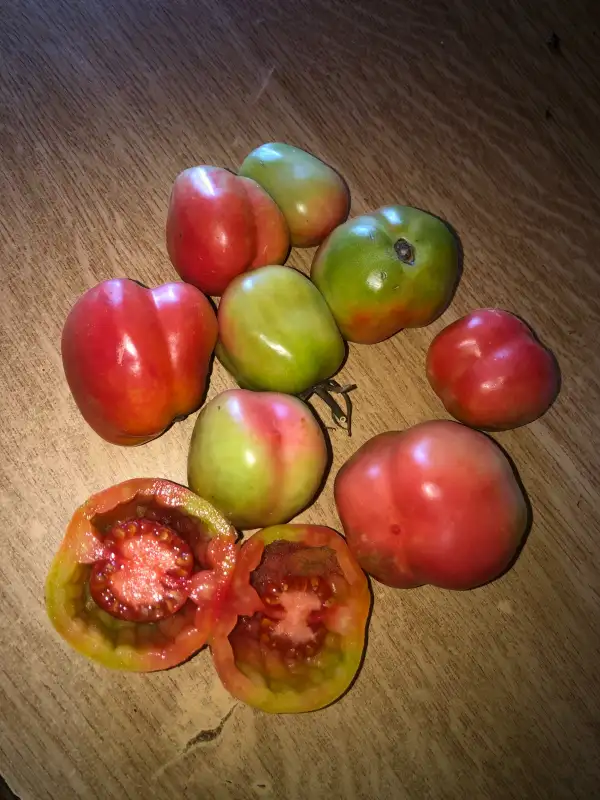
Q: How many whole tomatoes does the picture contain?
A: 8